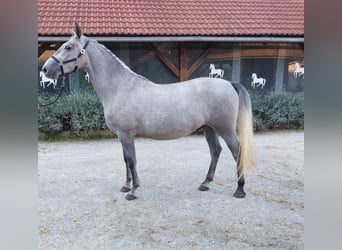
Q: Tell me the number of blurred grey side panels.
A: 2